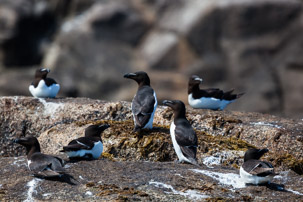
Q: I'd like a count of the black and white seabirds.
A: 7